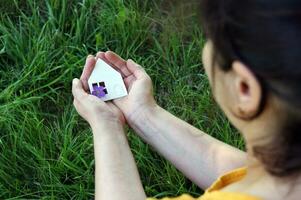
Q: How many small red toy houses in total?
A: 0